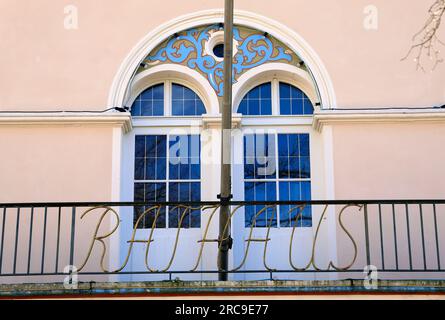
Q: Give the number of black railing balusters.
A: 12